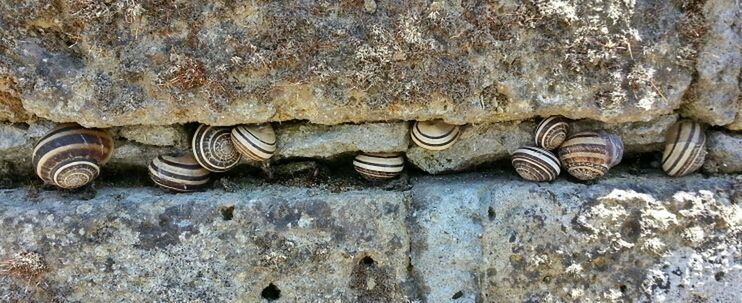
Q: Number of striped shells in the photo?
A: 10